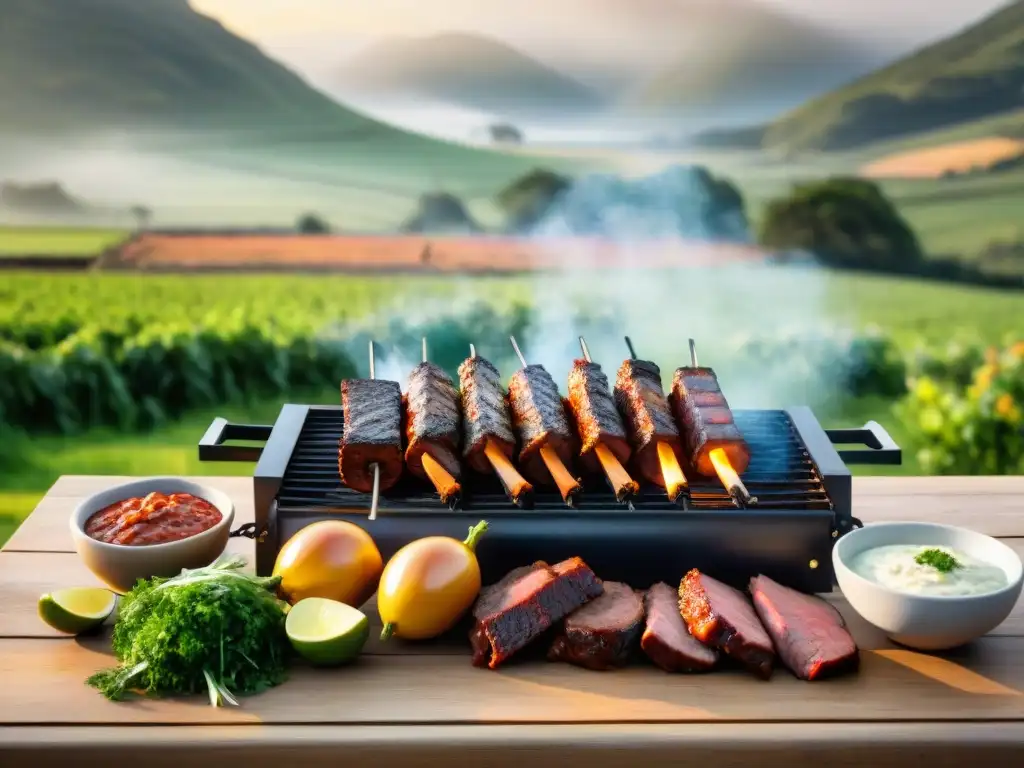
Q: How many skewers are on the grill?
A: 7